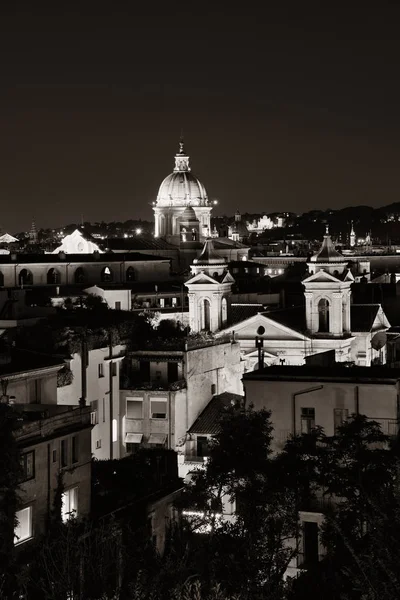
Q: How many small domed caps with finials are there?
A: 2